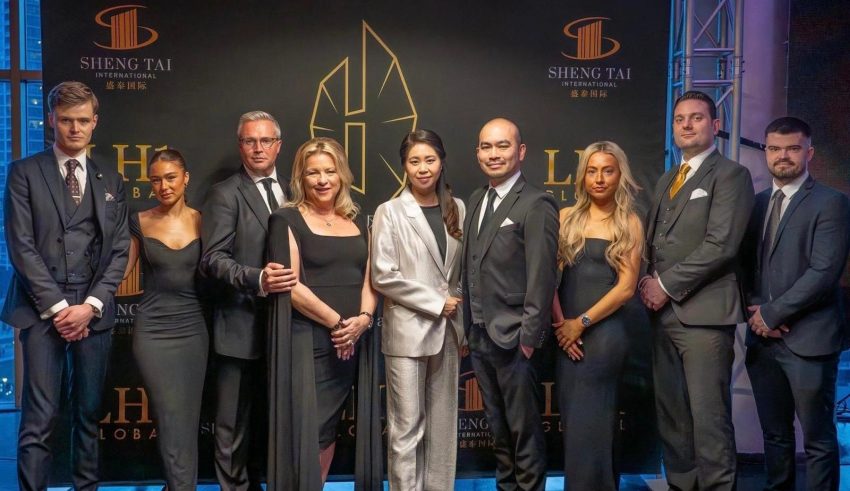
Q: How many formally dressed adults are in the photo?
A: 9